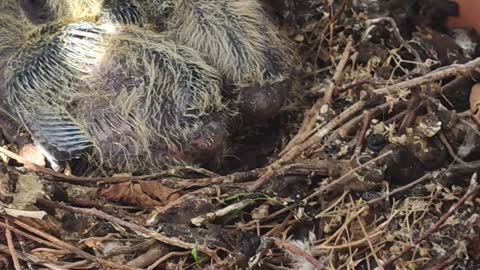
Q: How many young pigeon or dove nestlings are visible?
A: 2